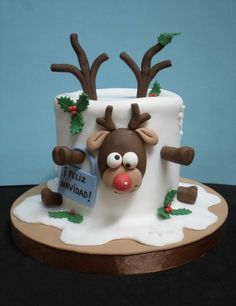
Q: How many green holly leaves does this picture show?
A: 10